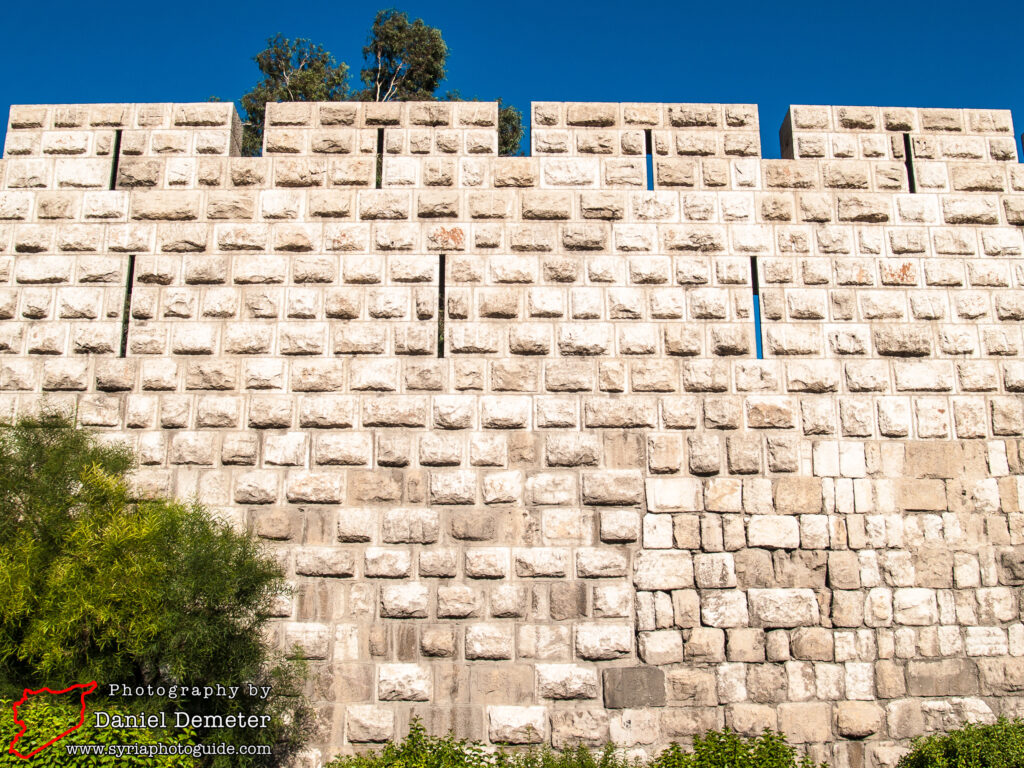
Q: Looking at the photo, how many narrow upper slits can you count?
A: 4